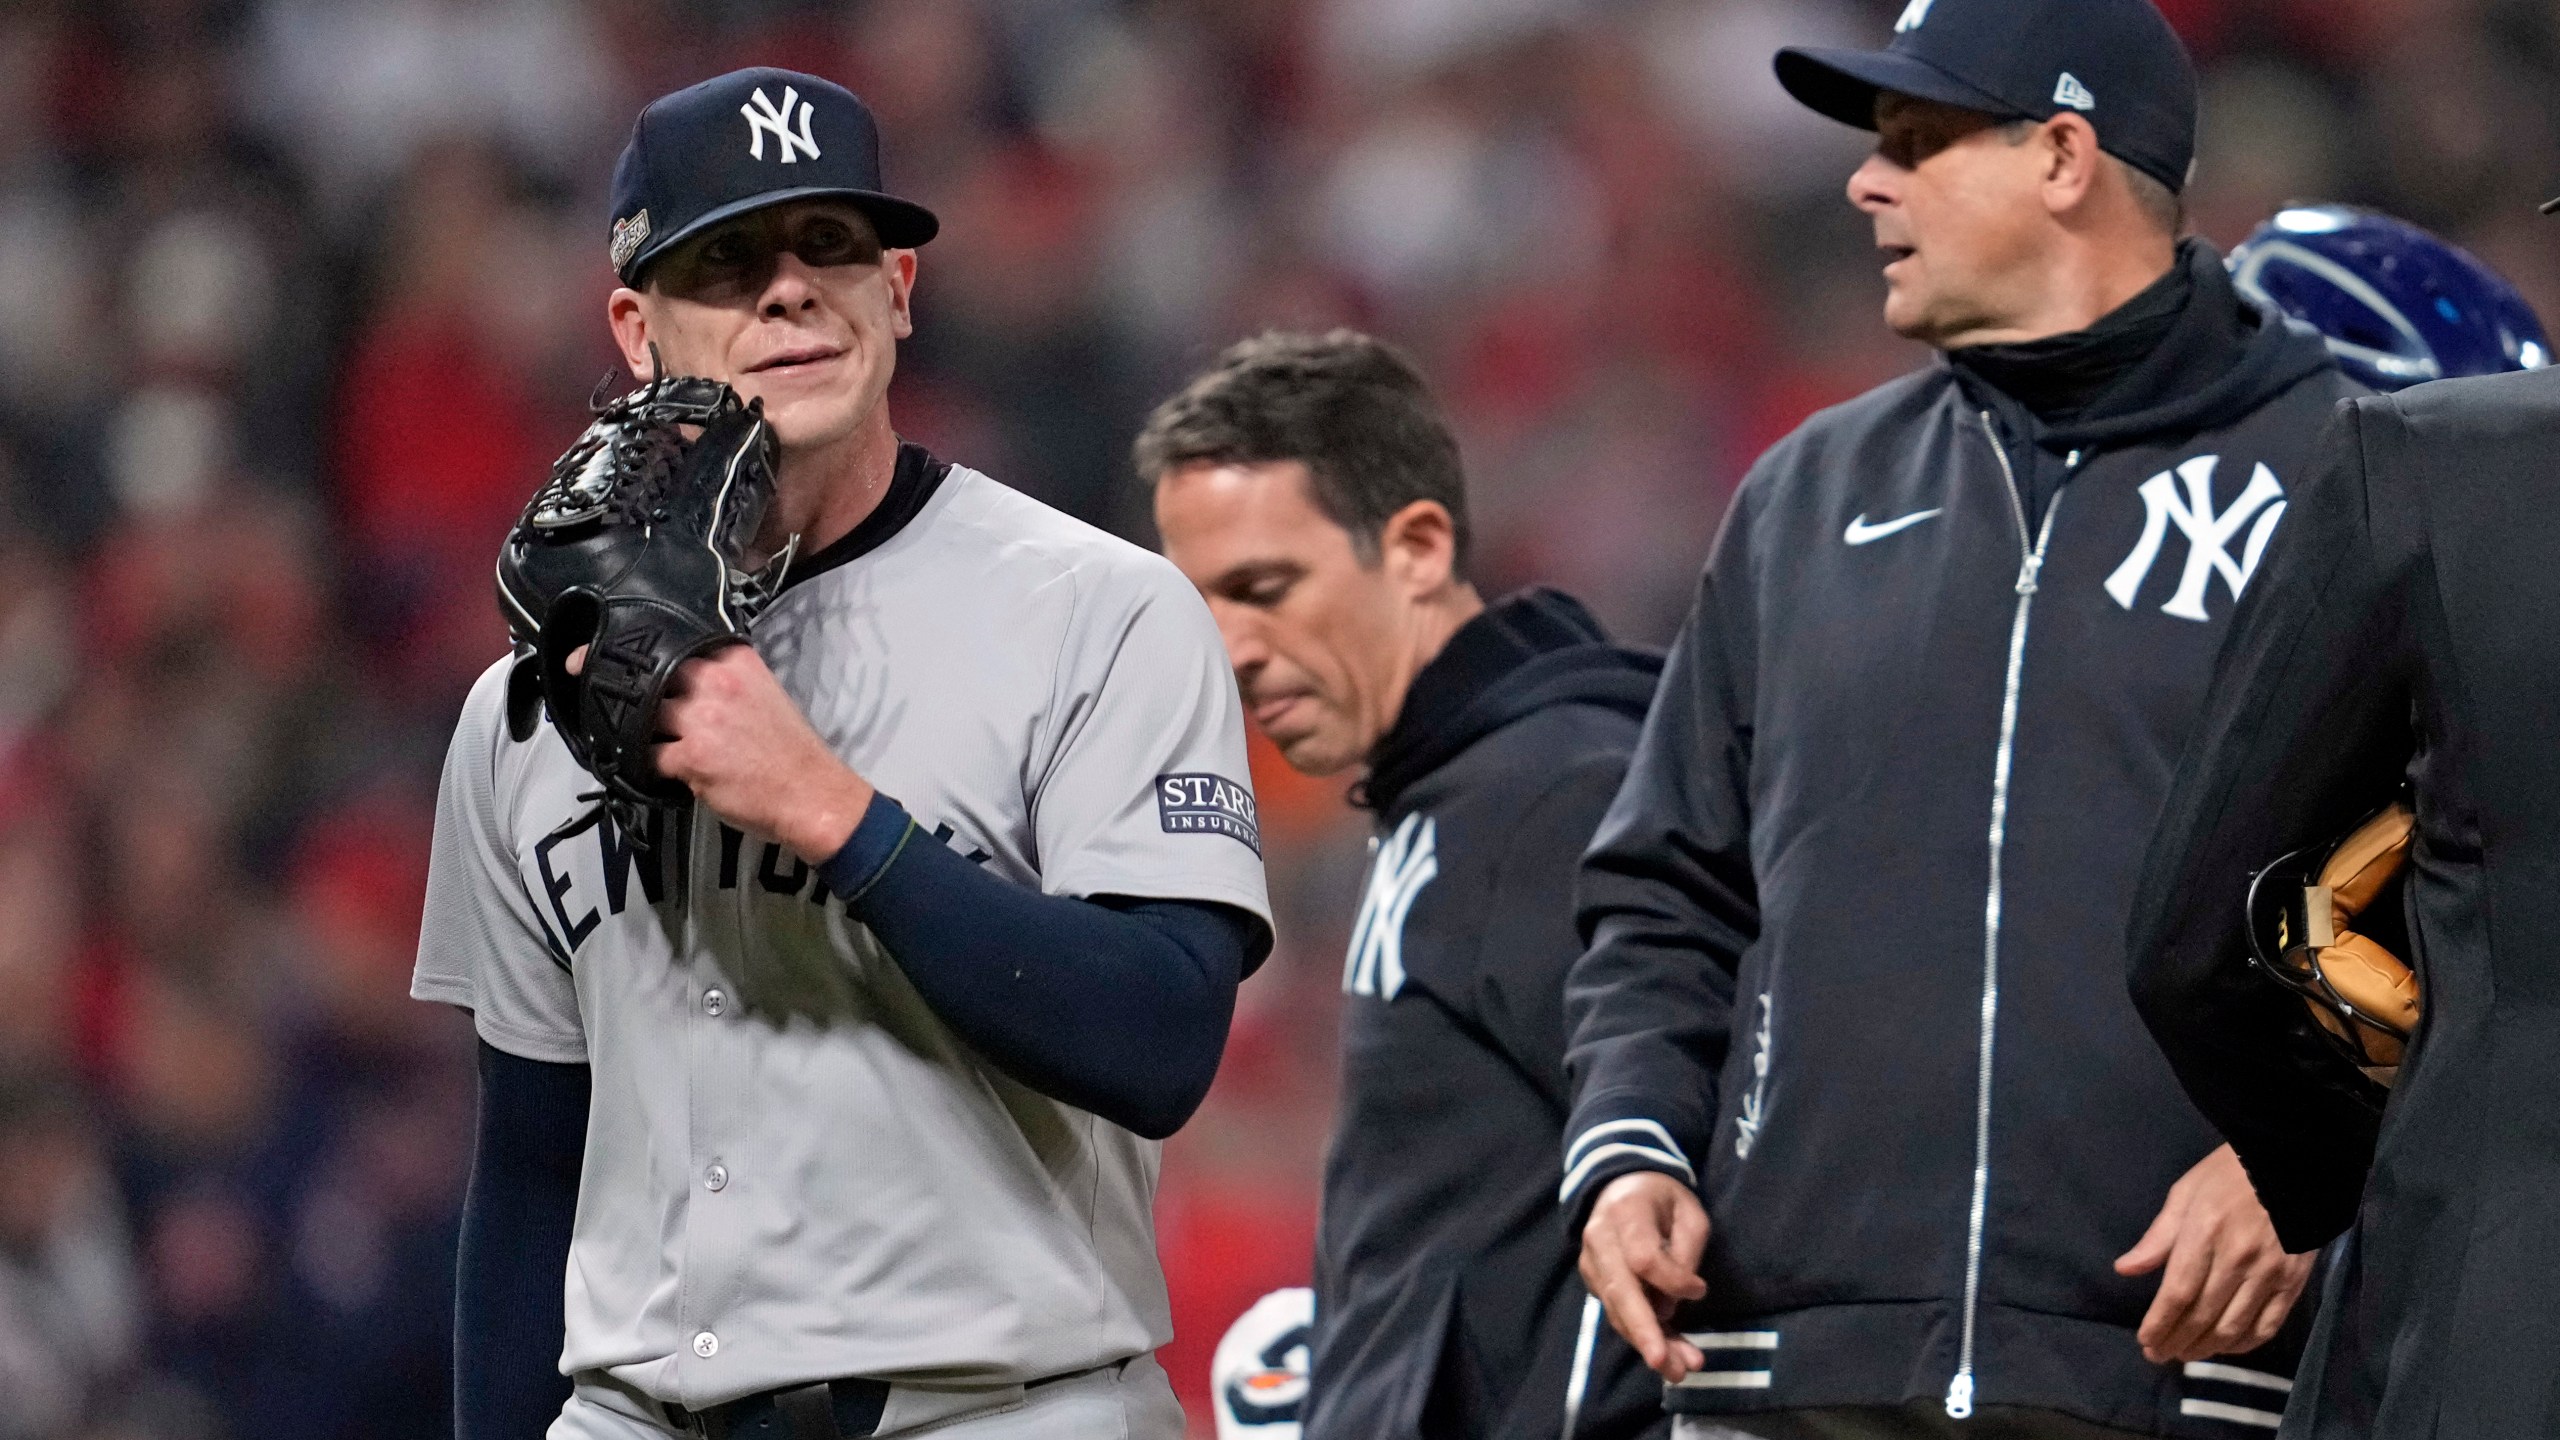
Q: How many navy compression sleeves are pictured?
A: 2